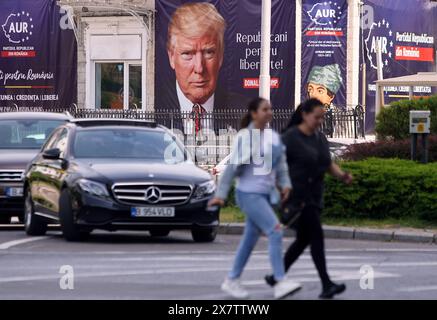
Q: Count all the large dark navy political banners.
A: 4